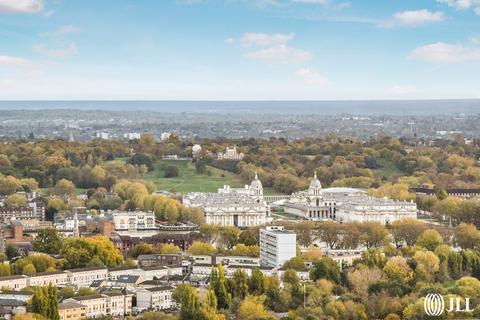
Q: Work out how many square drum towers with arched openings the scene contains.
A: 2